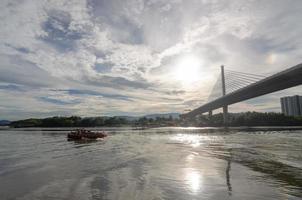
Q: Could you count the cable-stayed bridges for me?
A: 1